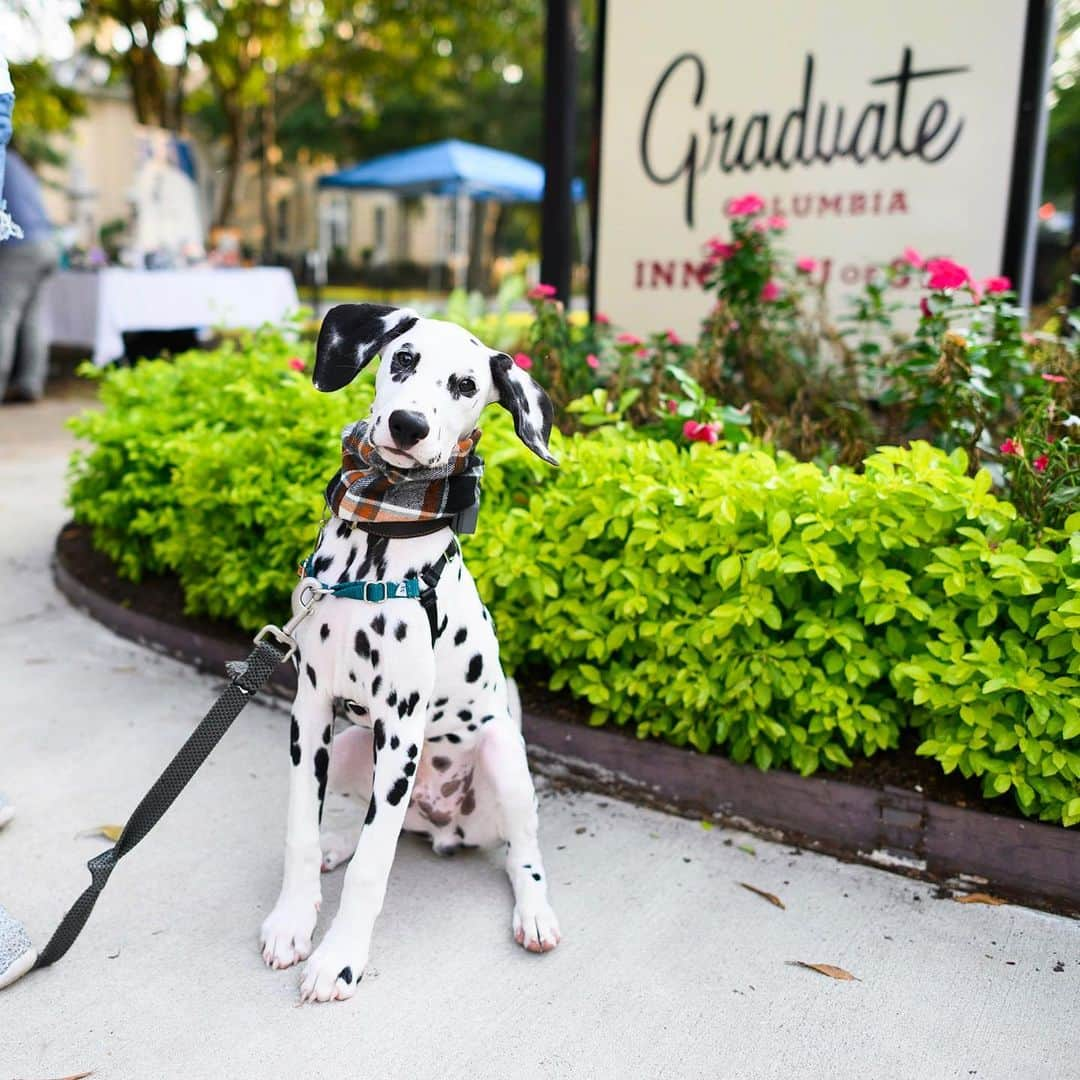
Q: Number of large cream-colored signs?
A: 1